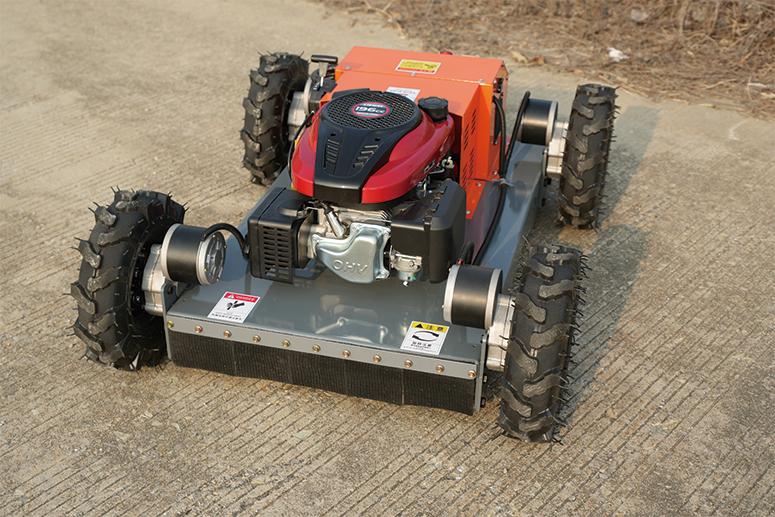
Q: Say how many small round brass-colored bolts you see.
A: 11